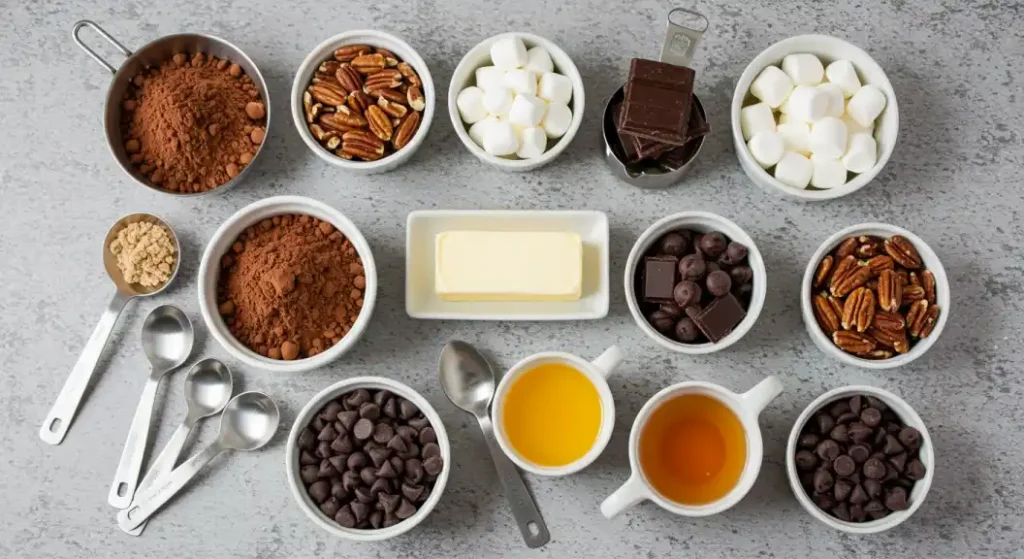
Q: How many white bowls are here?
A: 8